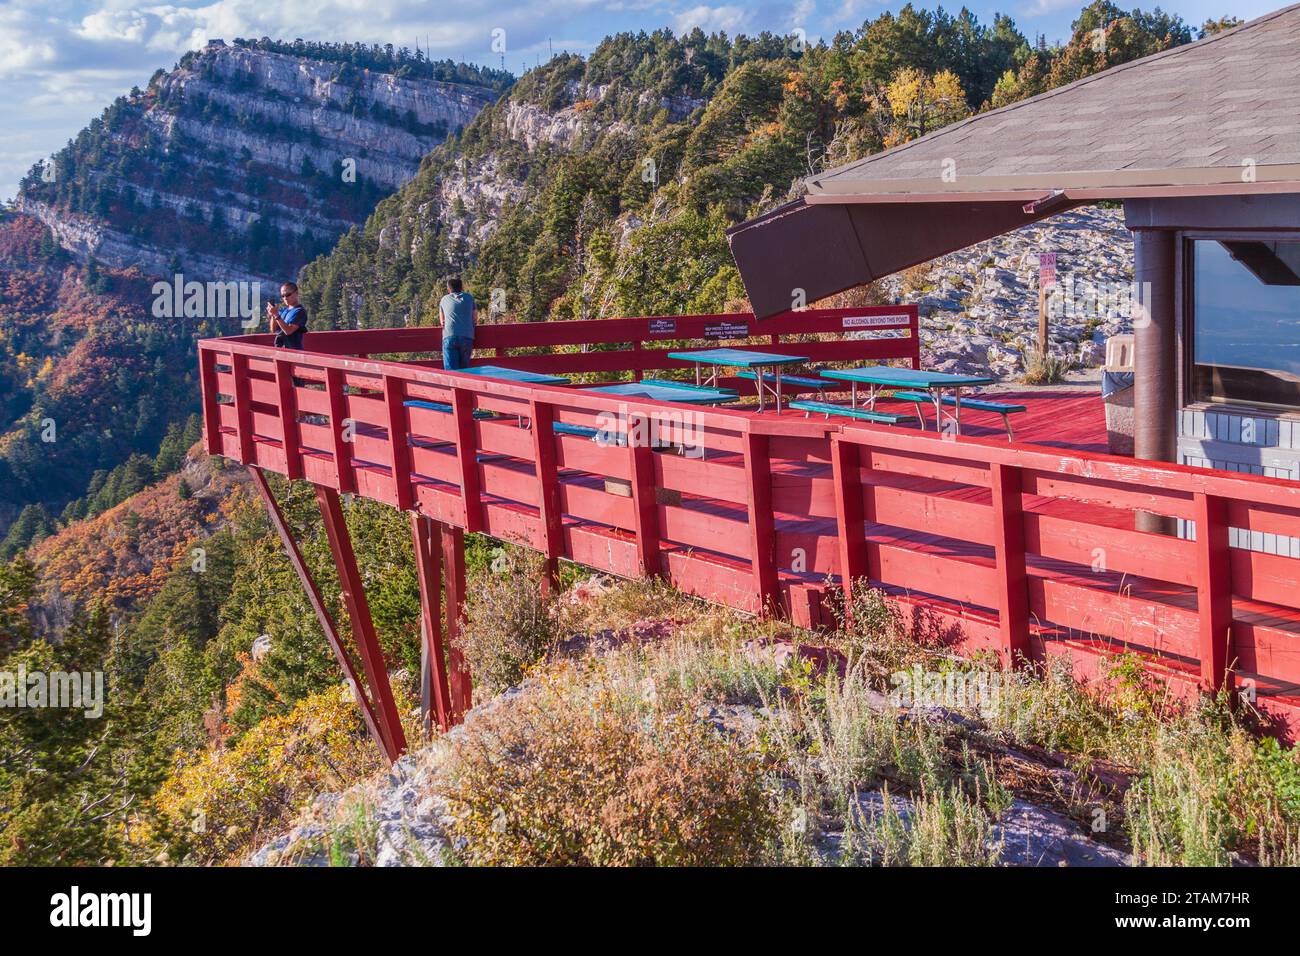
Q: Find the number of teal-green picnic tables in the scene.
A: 4